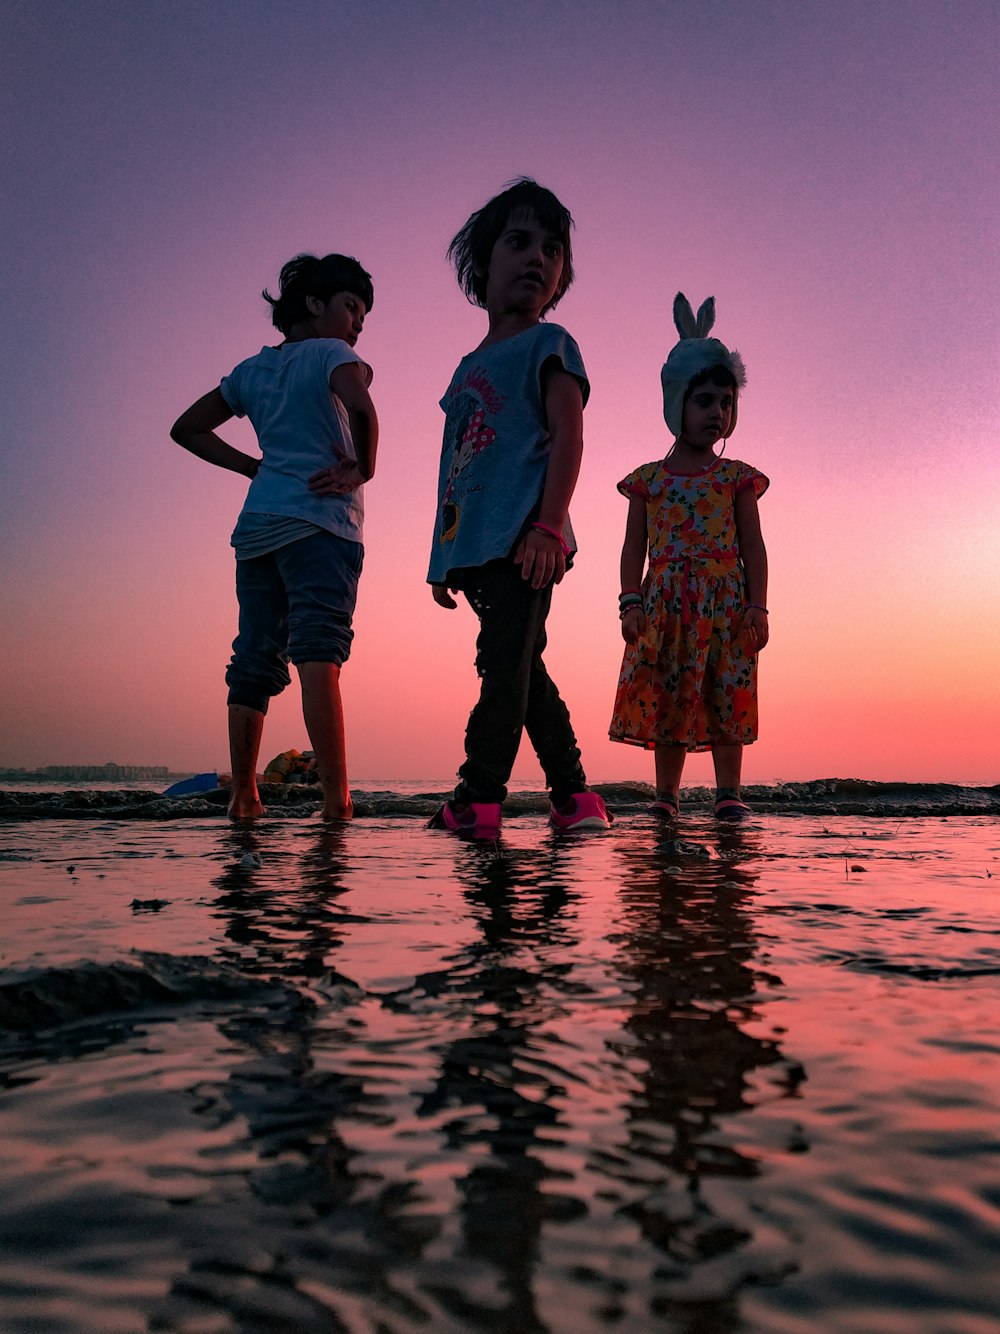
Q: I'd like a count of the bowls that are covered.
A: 0